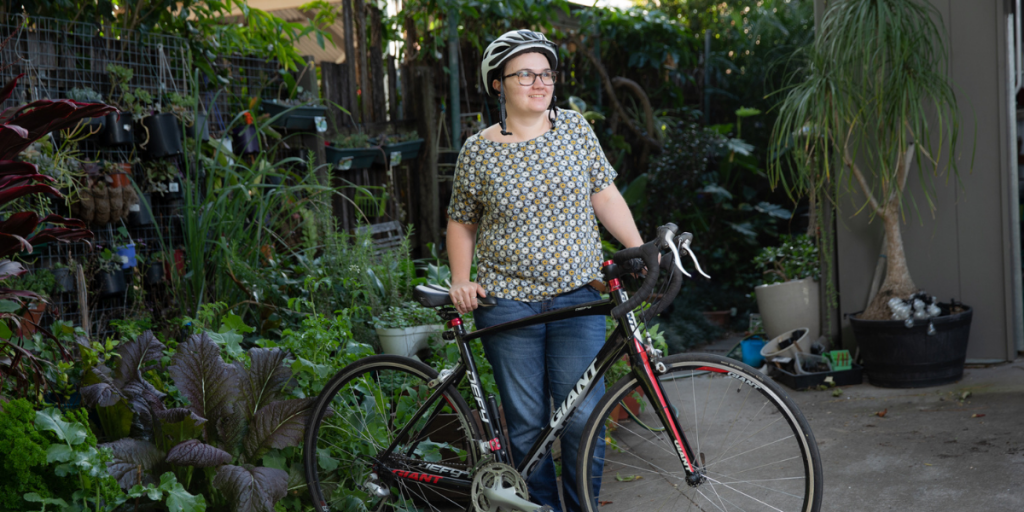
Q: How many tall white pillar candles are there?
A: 0